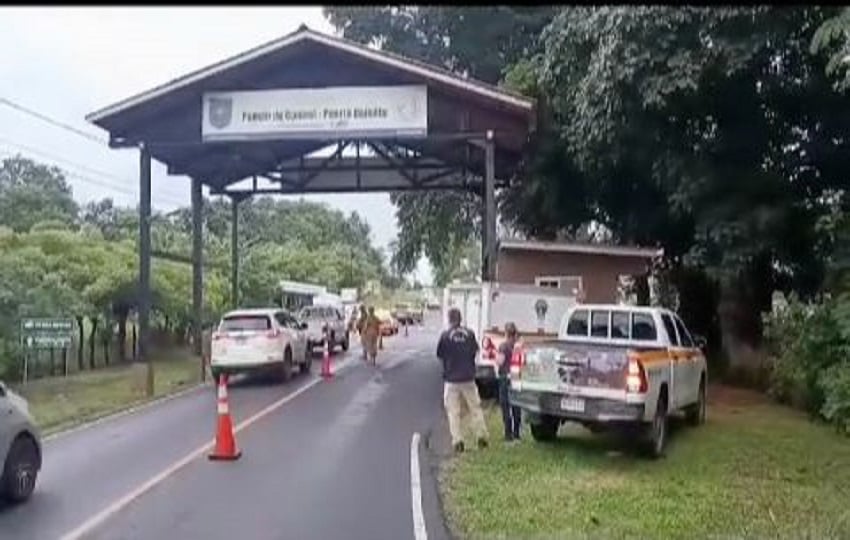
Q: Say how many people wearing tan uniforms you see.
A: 2